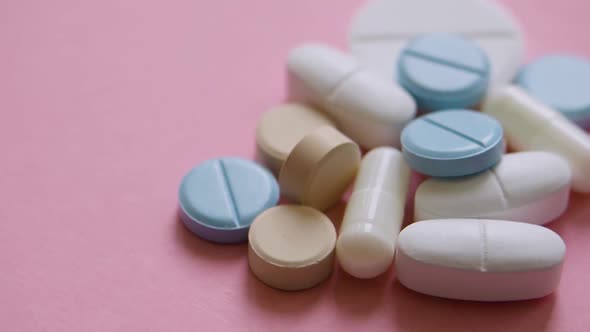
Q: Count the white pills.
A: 6